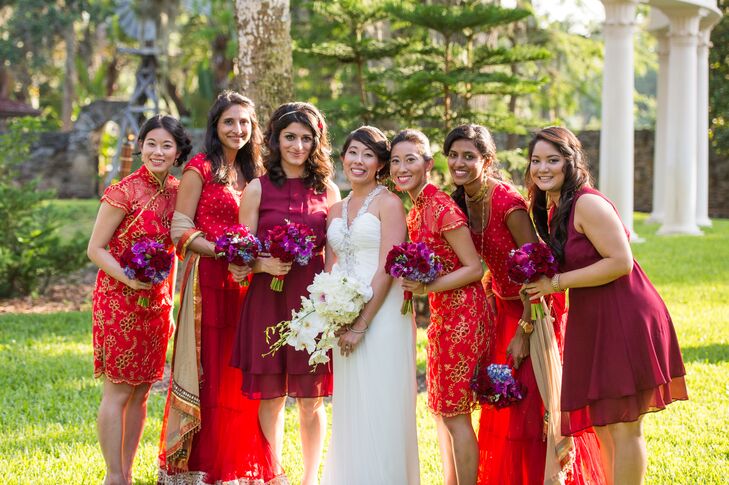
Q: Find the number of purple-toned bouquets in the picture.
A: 6